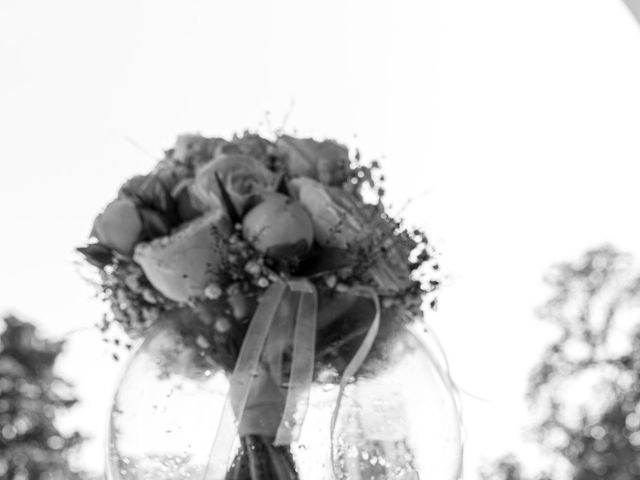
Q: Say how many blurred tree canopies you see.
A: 2